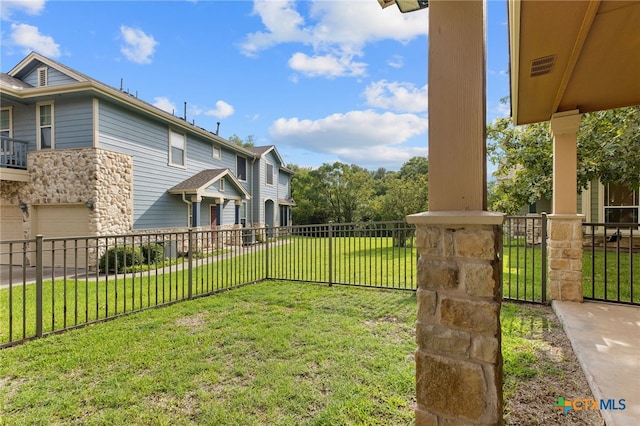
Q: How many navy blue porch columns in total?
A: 3